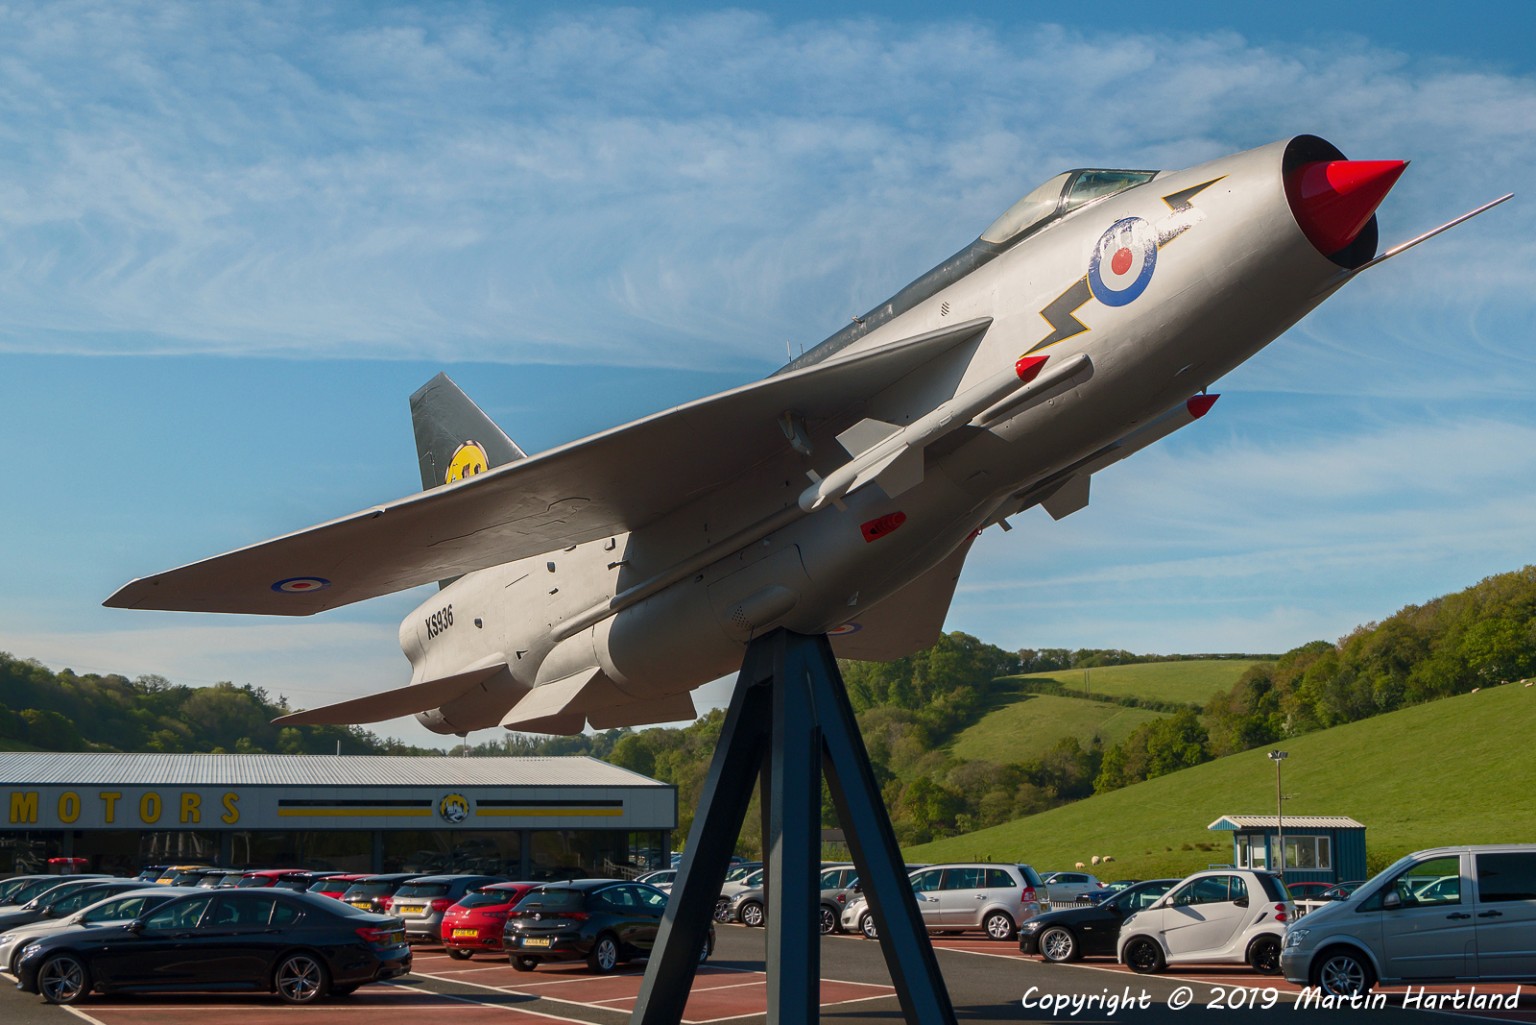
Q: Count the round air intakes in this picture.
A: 1